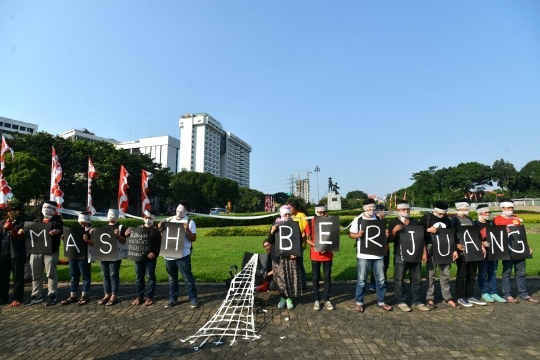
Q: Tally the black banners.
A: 13